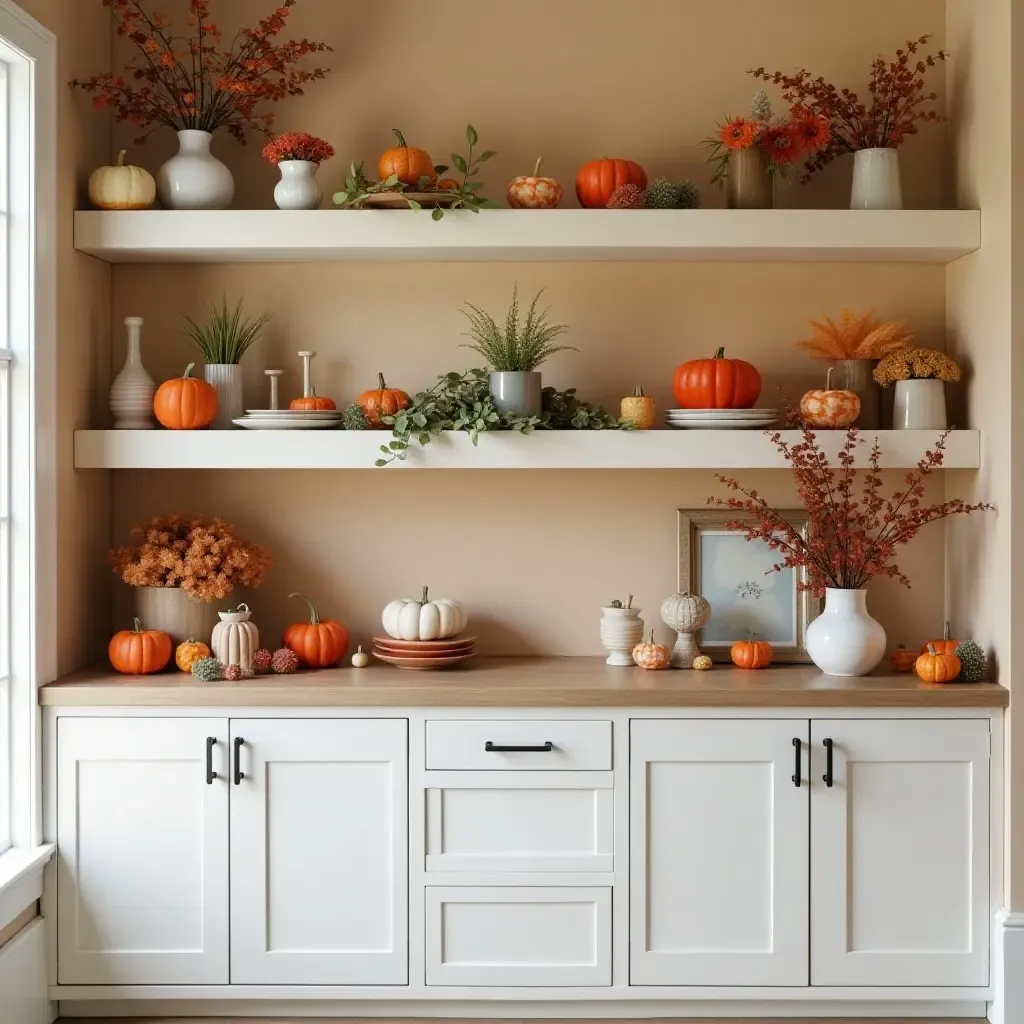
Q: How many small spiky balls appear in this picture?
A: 9